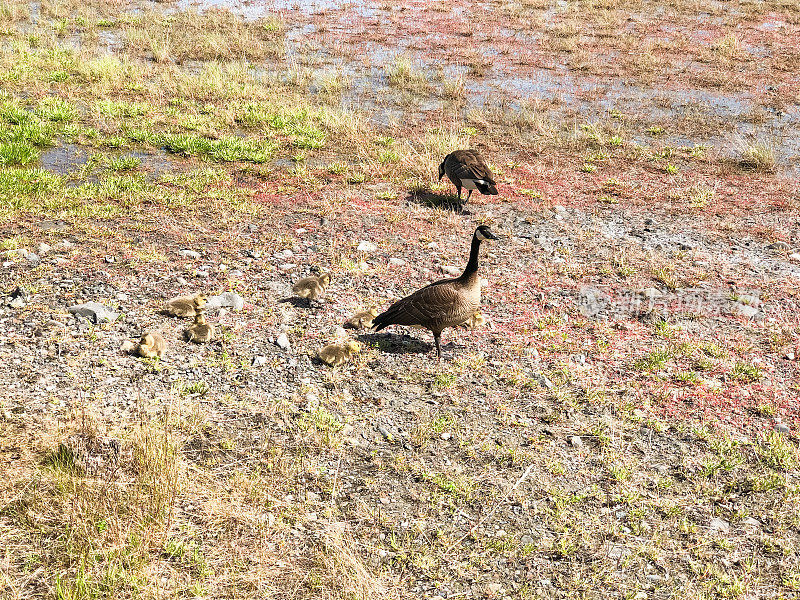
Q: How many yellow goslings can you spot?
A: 7